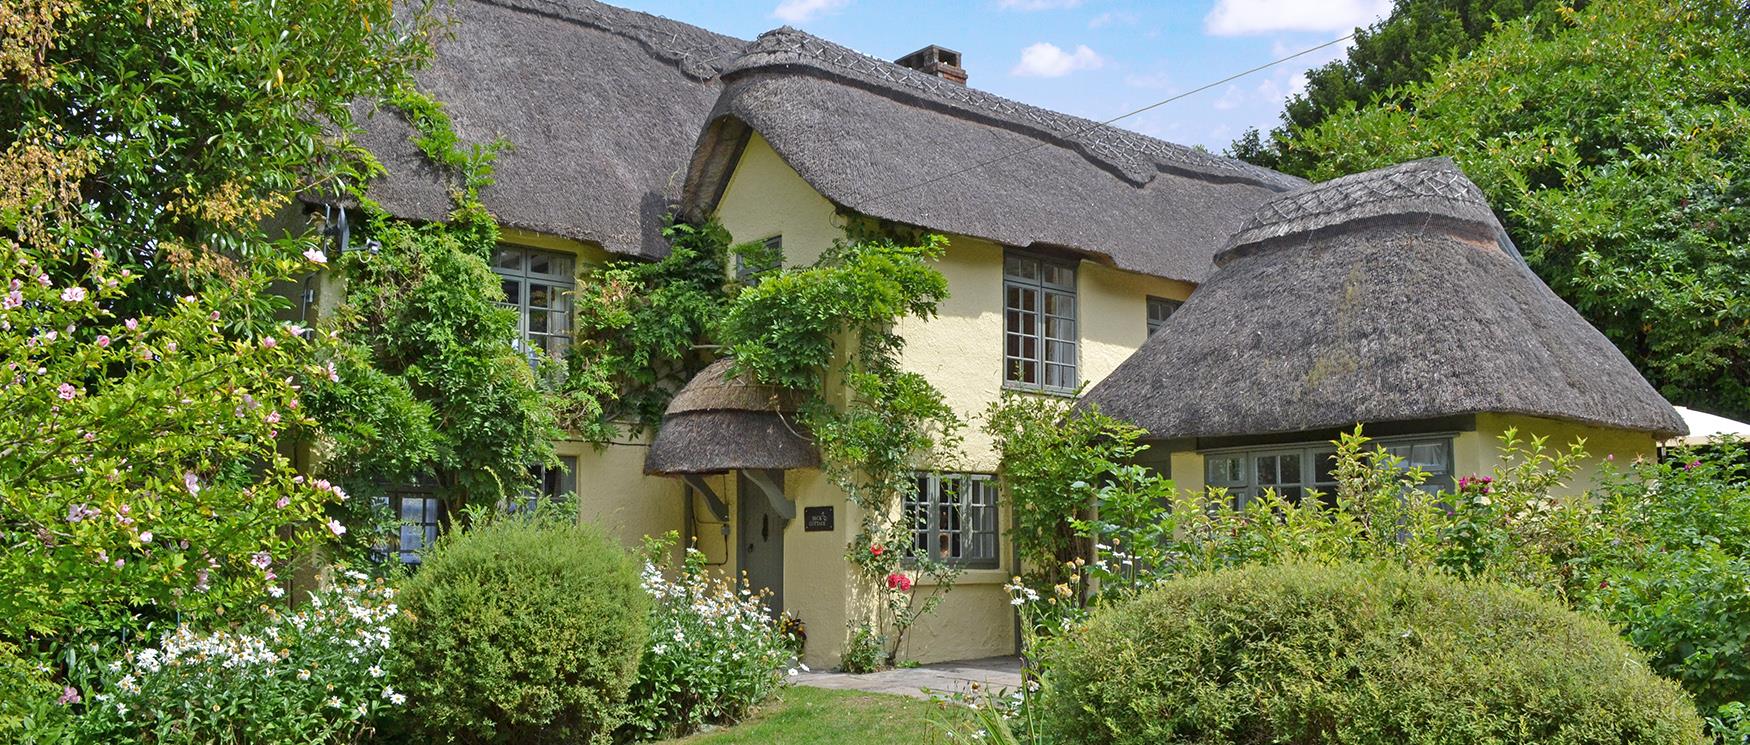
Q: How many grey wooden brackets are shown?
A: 2